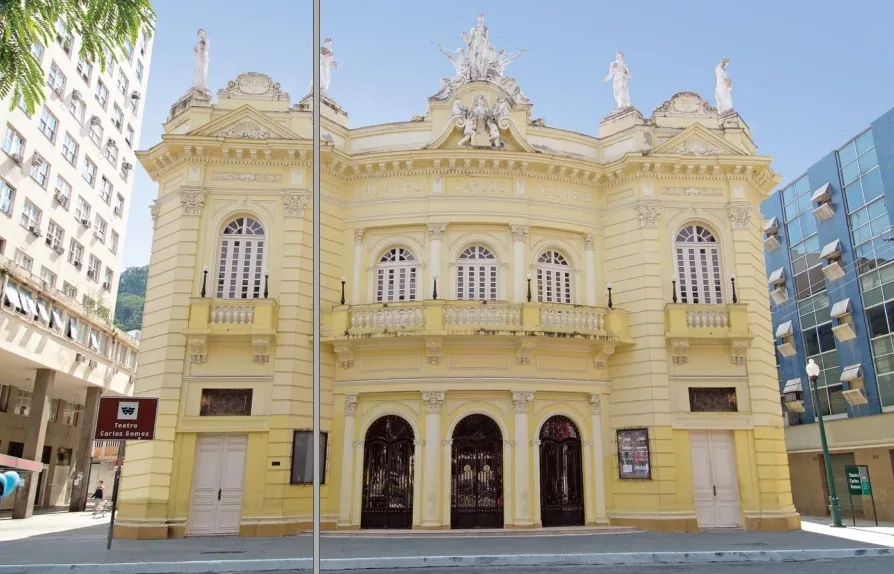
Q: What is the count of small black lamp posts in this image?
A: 8